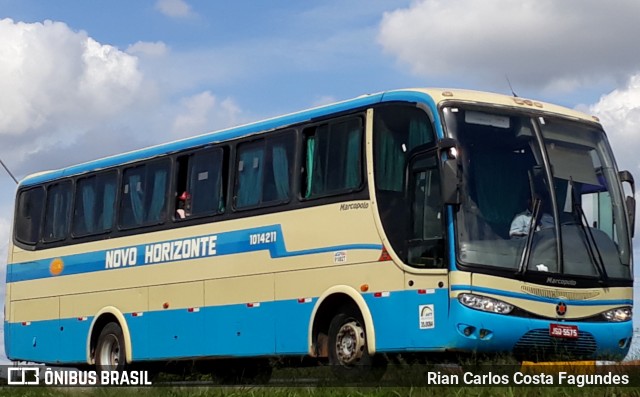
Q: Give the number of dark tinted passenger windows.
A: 7